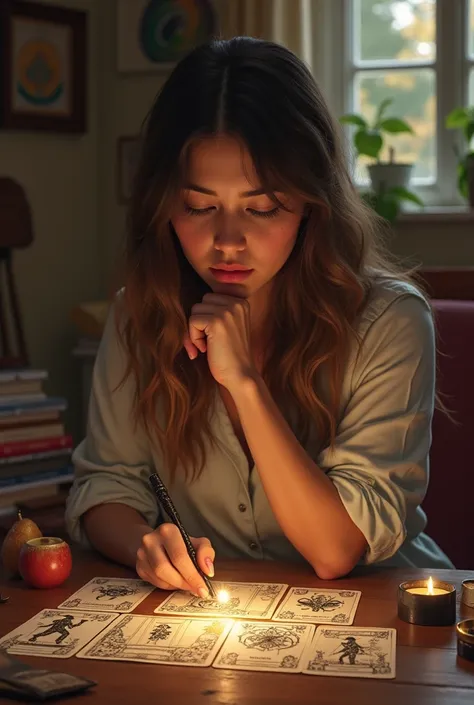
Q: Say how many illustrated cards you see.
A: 7